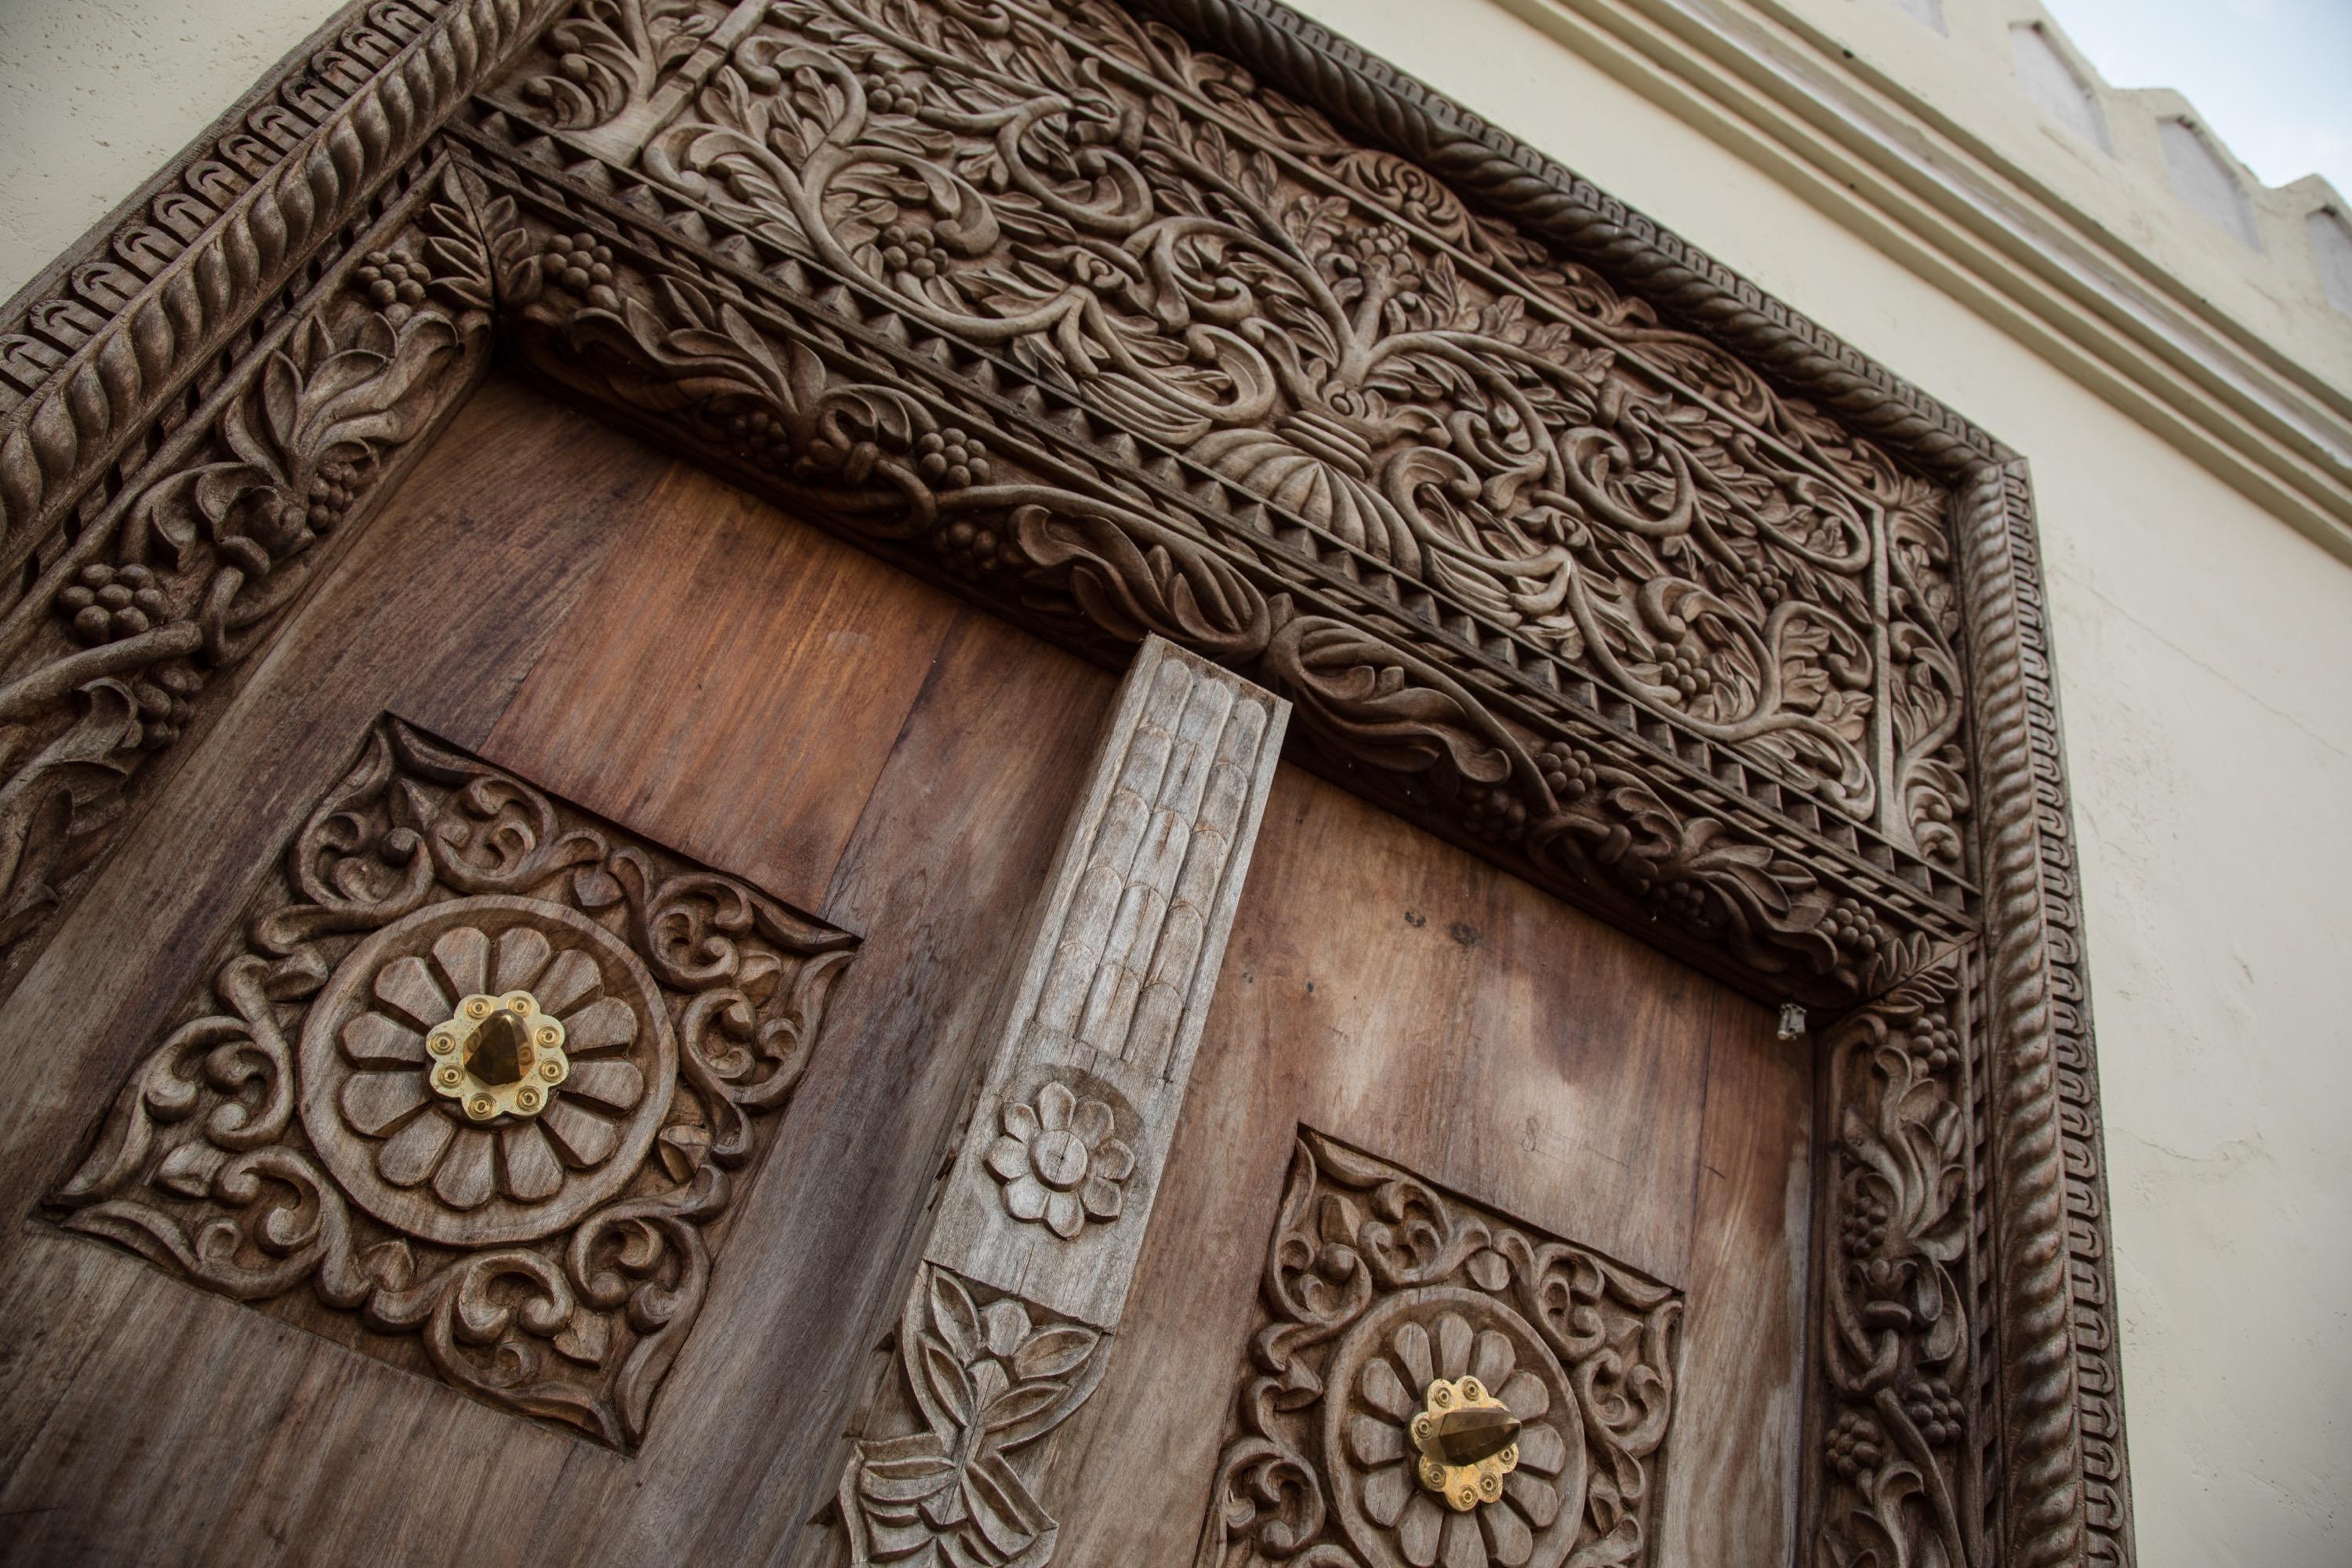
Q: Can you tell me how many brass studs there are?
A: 2